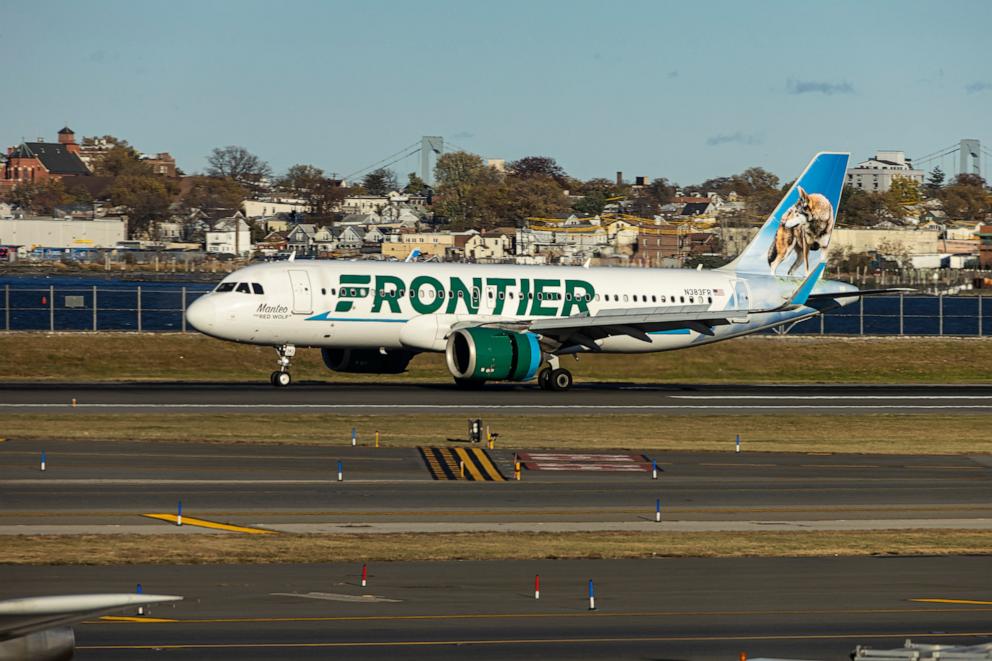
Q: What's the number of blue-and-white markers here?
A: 9